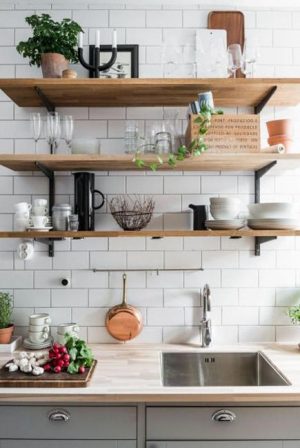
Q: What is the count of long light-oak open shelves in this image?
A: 3